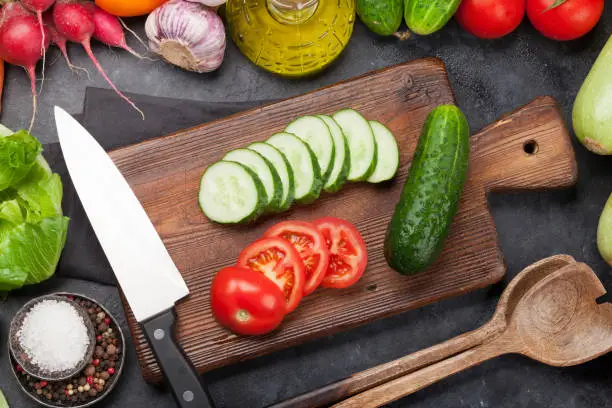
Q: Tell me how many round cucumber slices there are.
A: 8